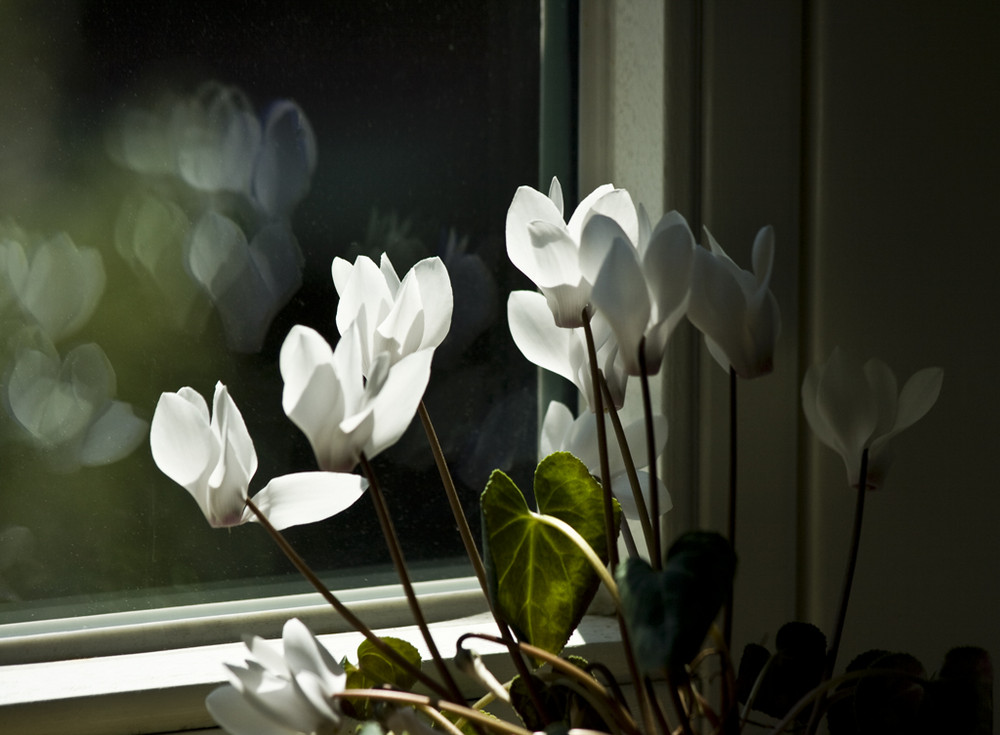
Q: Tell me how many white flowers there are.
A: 10